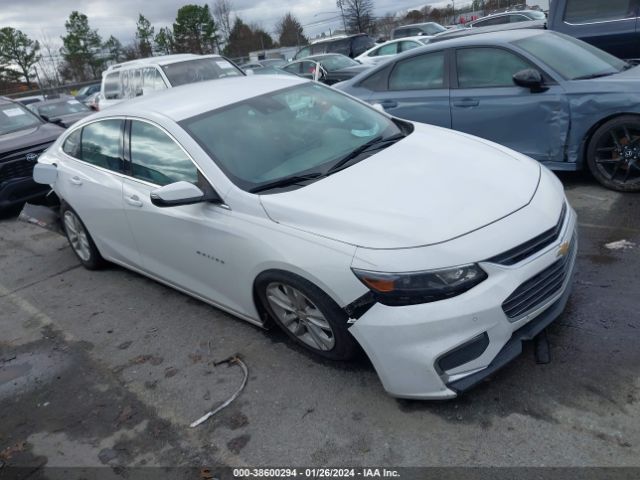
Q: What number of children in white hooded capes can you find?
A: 0